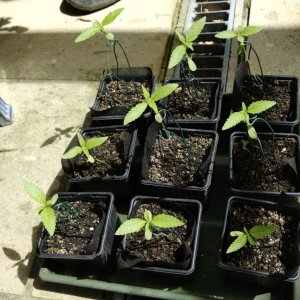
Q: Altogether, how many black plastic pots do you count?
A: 9